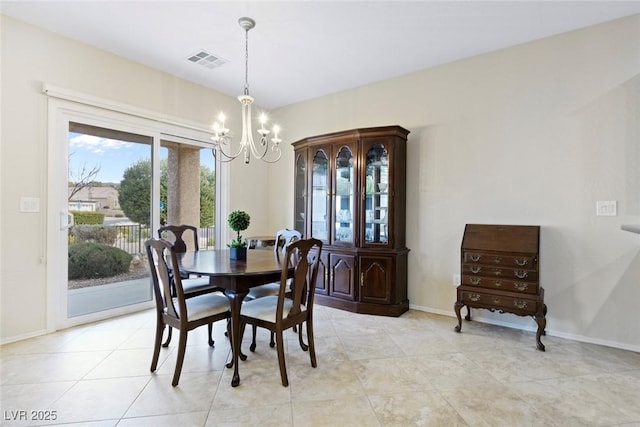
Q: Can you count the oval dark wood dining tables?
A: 1